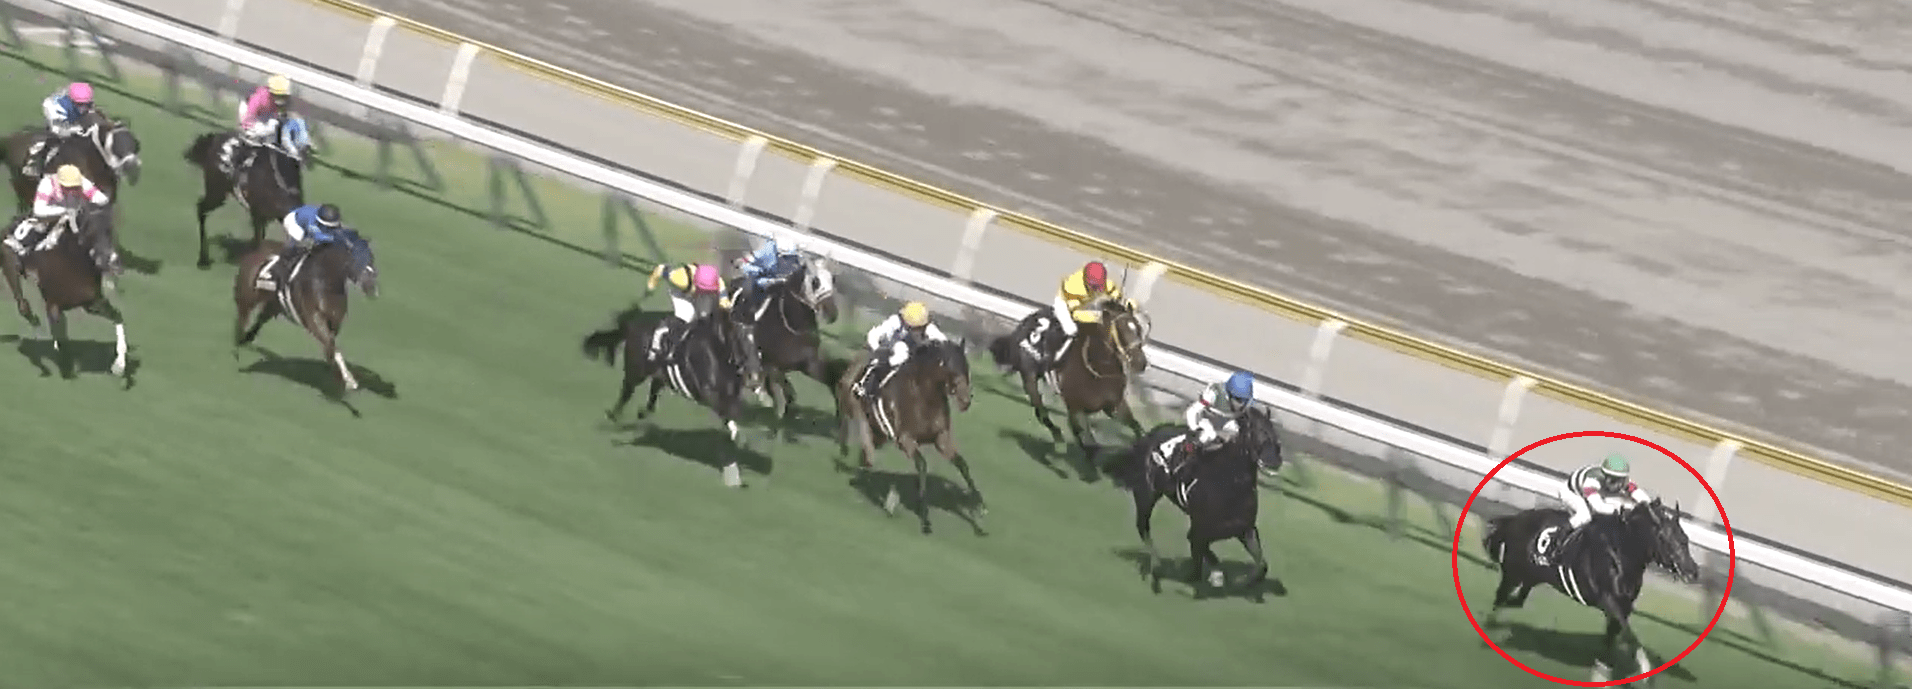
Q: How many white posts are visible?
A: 10